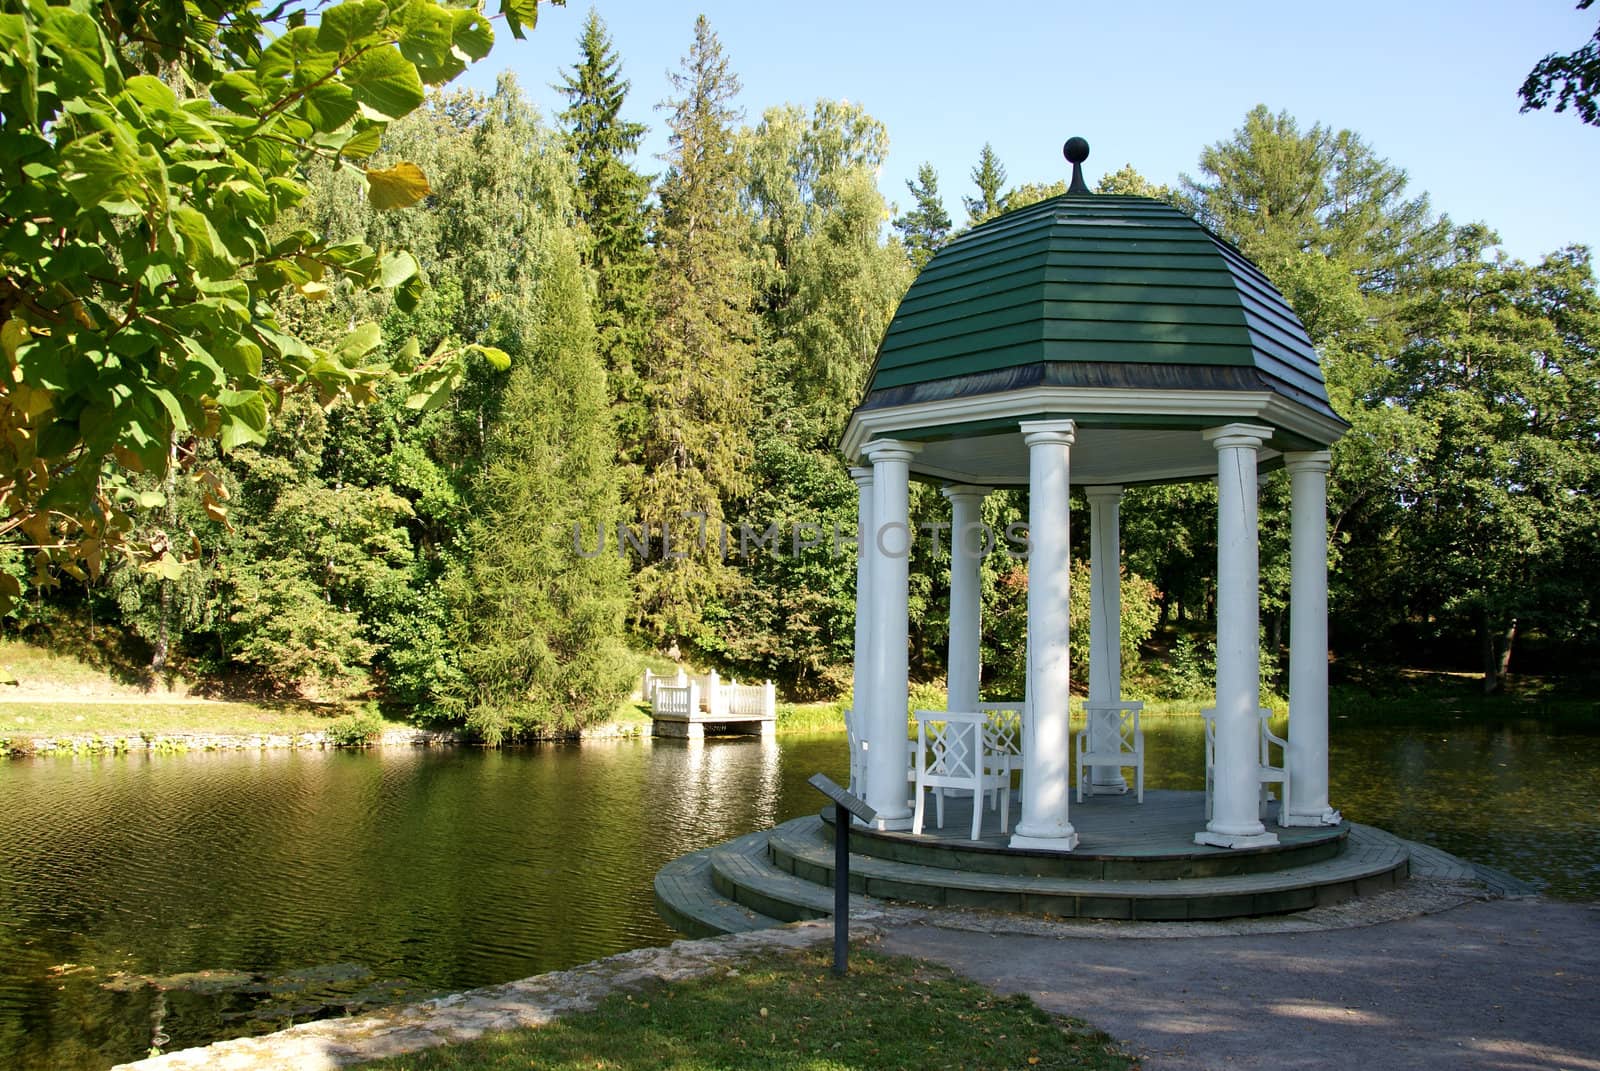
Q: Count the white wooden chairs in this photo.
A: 5